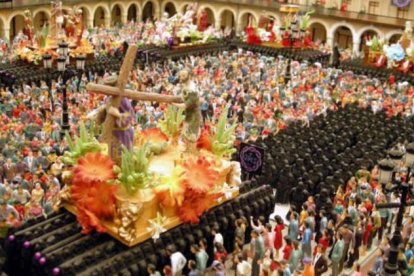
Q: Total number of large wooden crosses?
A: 1